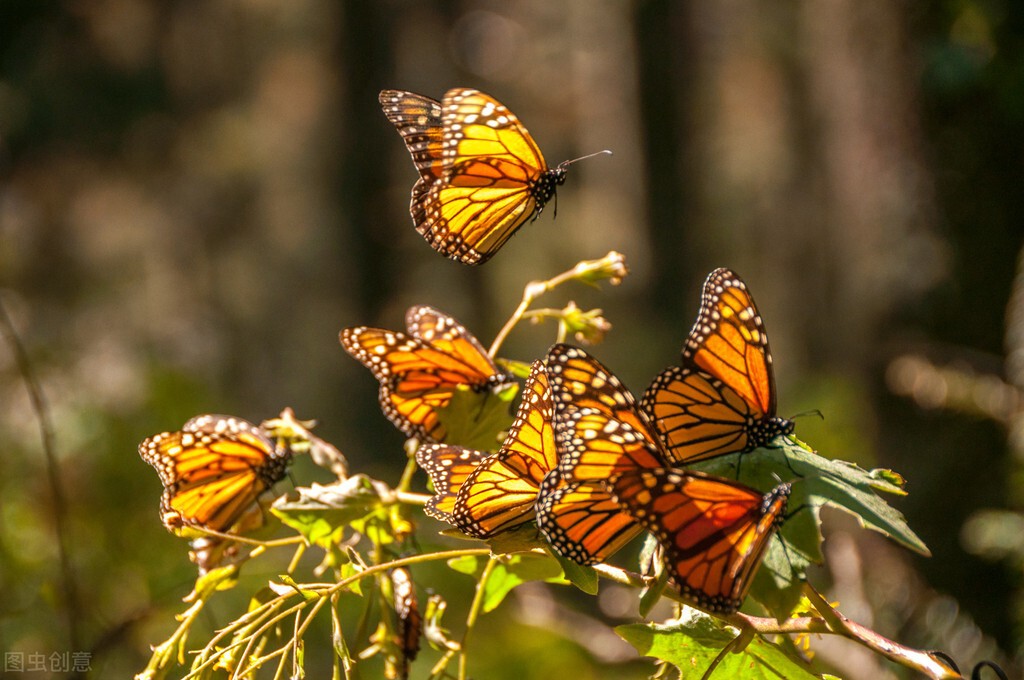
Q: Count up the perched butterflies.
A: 6